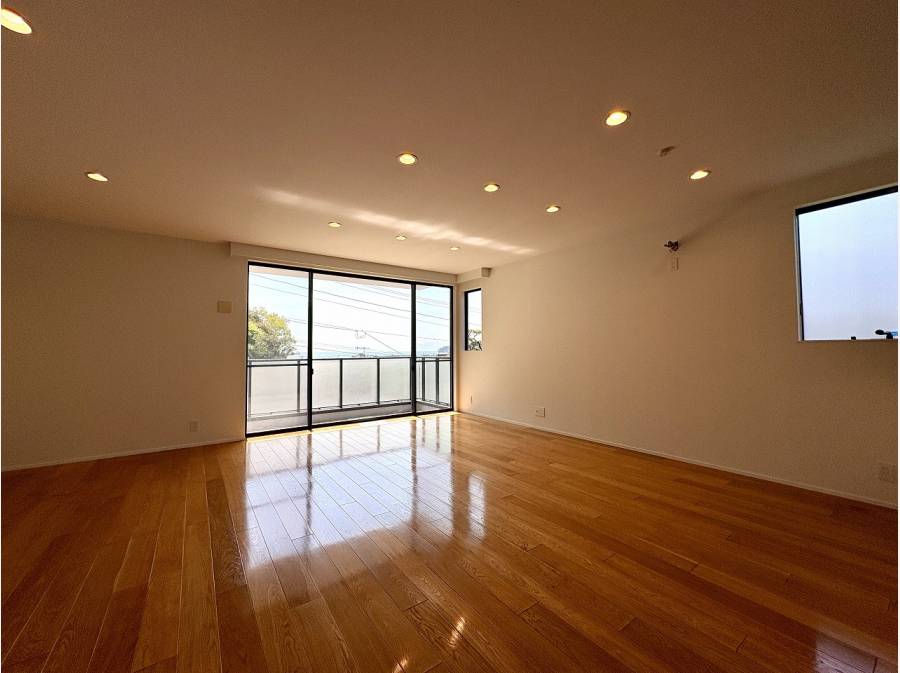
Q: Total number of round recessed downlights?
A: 10